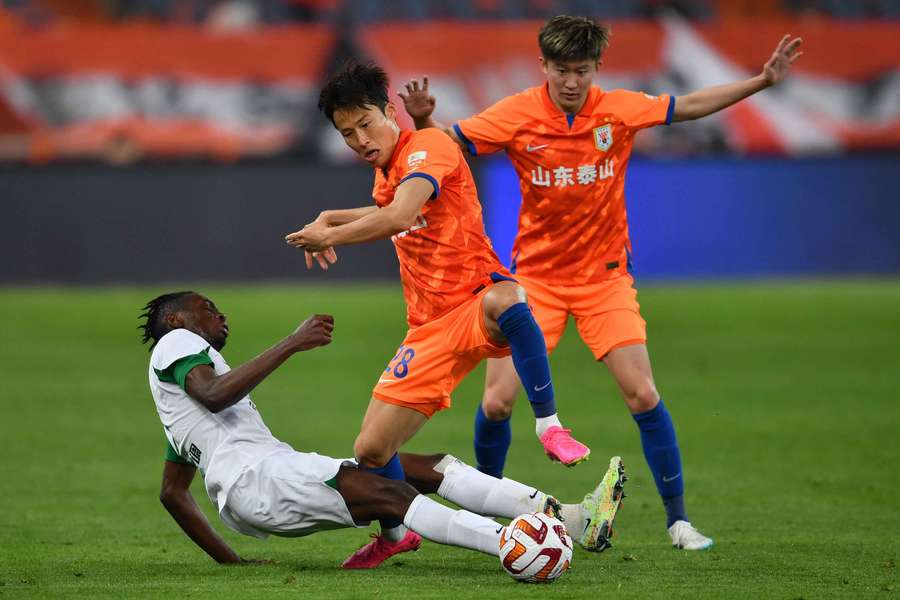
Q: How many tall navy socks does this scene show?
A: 4